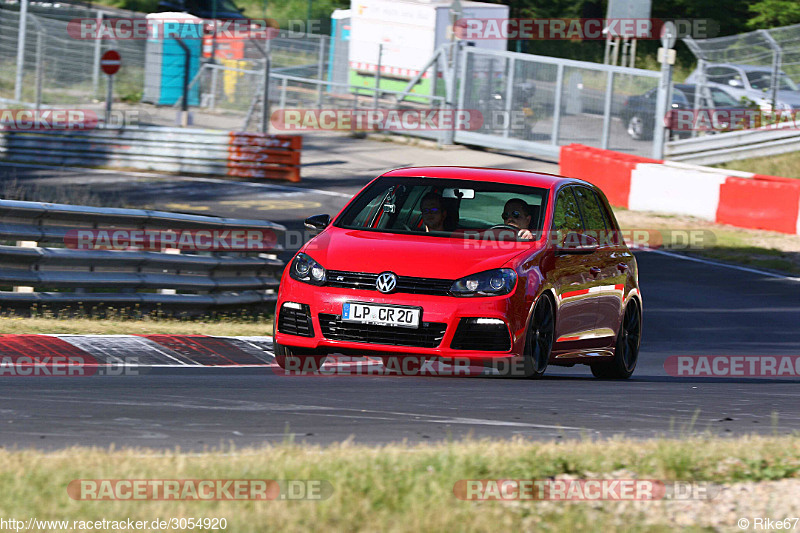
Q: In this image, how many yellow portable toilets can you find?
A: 0